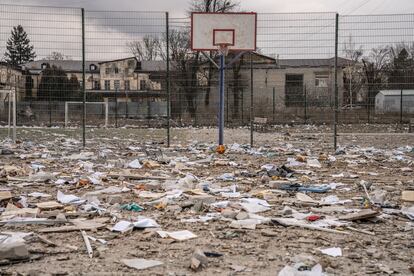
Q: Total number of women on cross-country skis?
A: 0